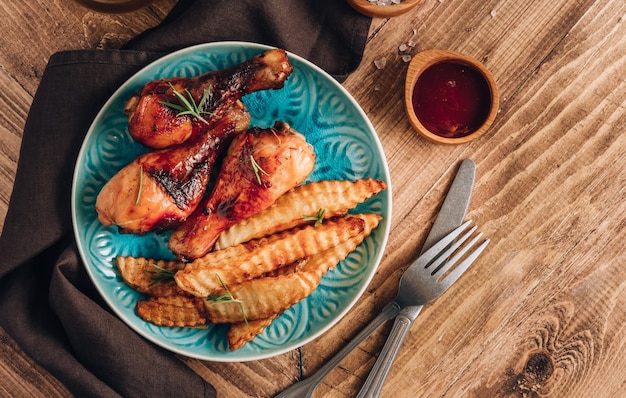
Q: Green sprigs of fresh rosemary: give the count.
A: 6